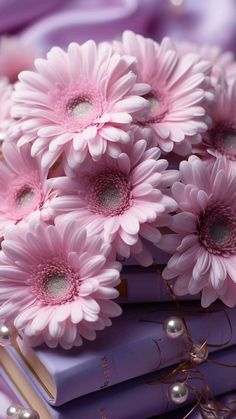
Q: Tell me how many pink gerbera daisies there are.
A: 7